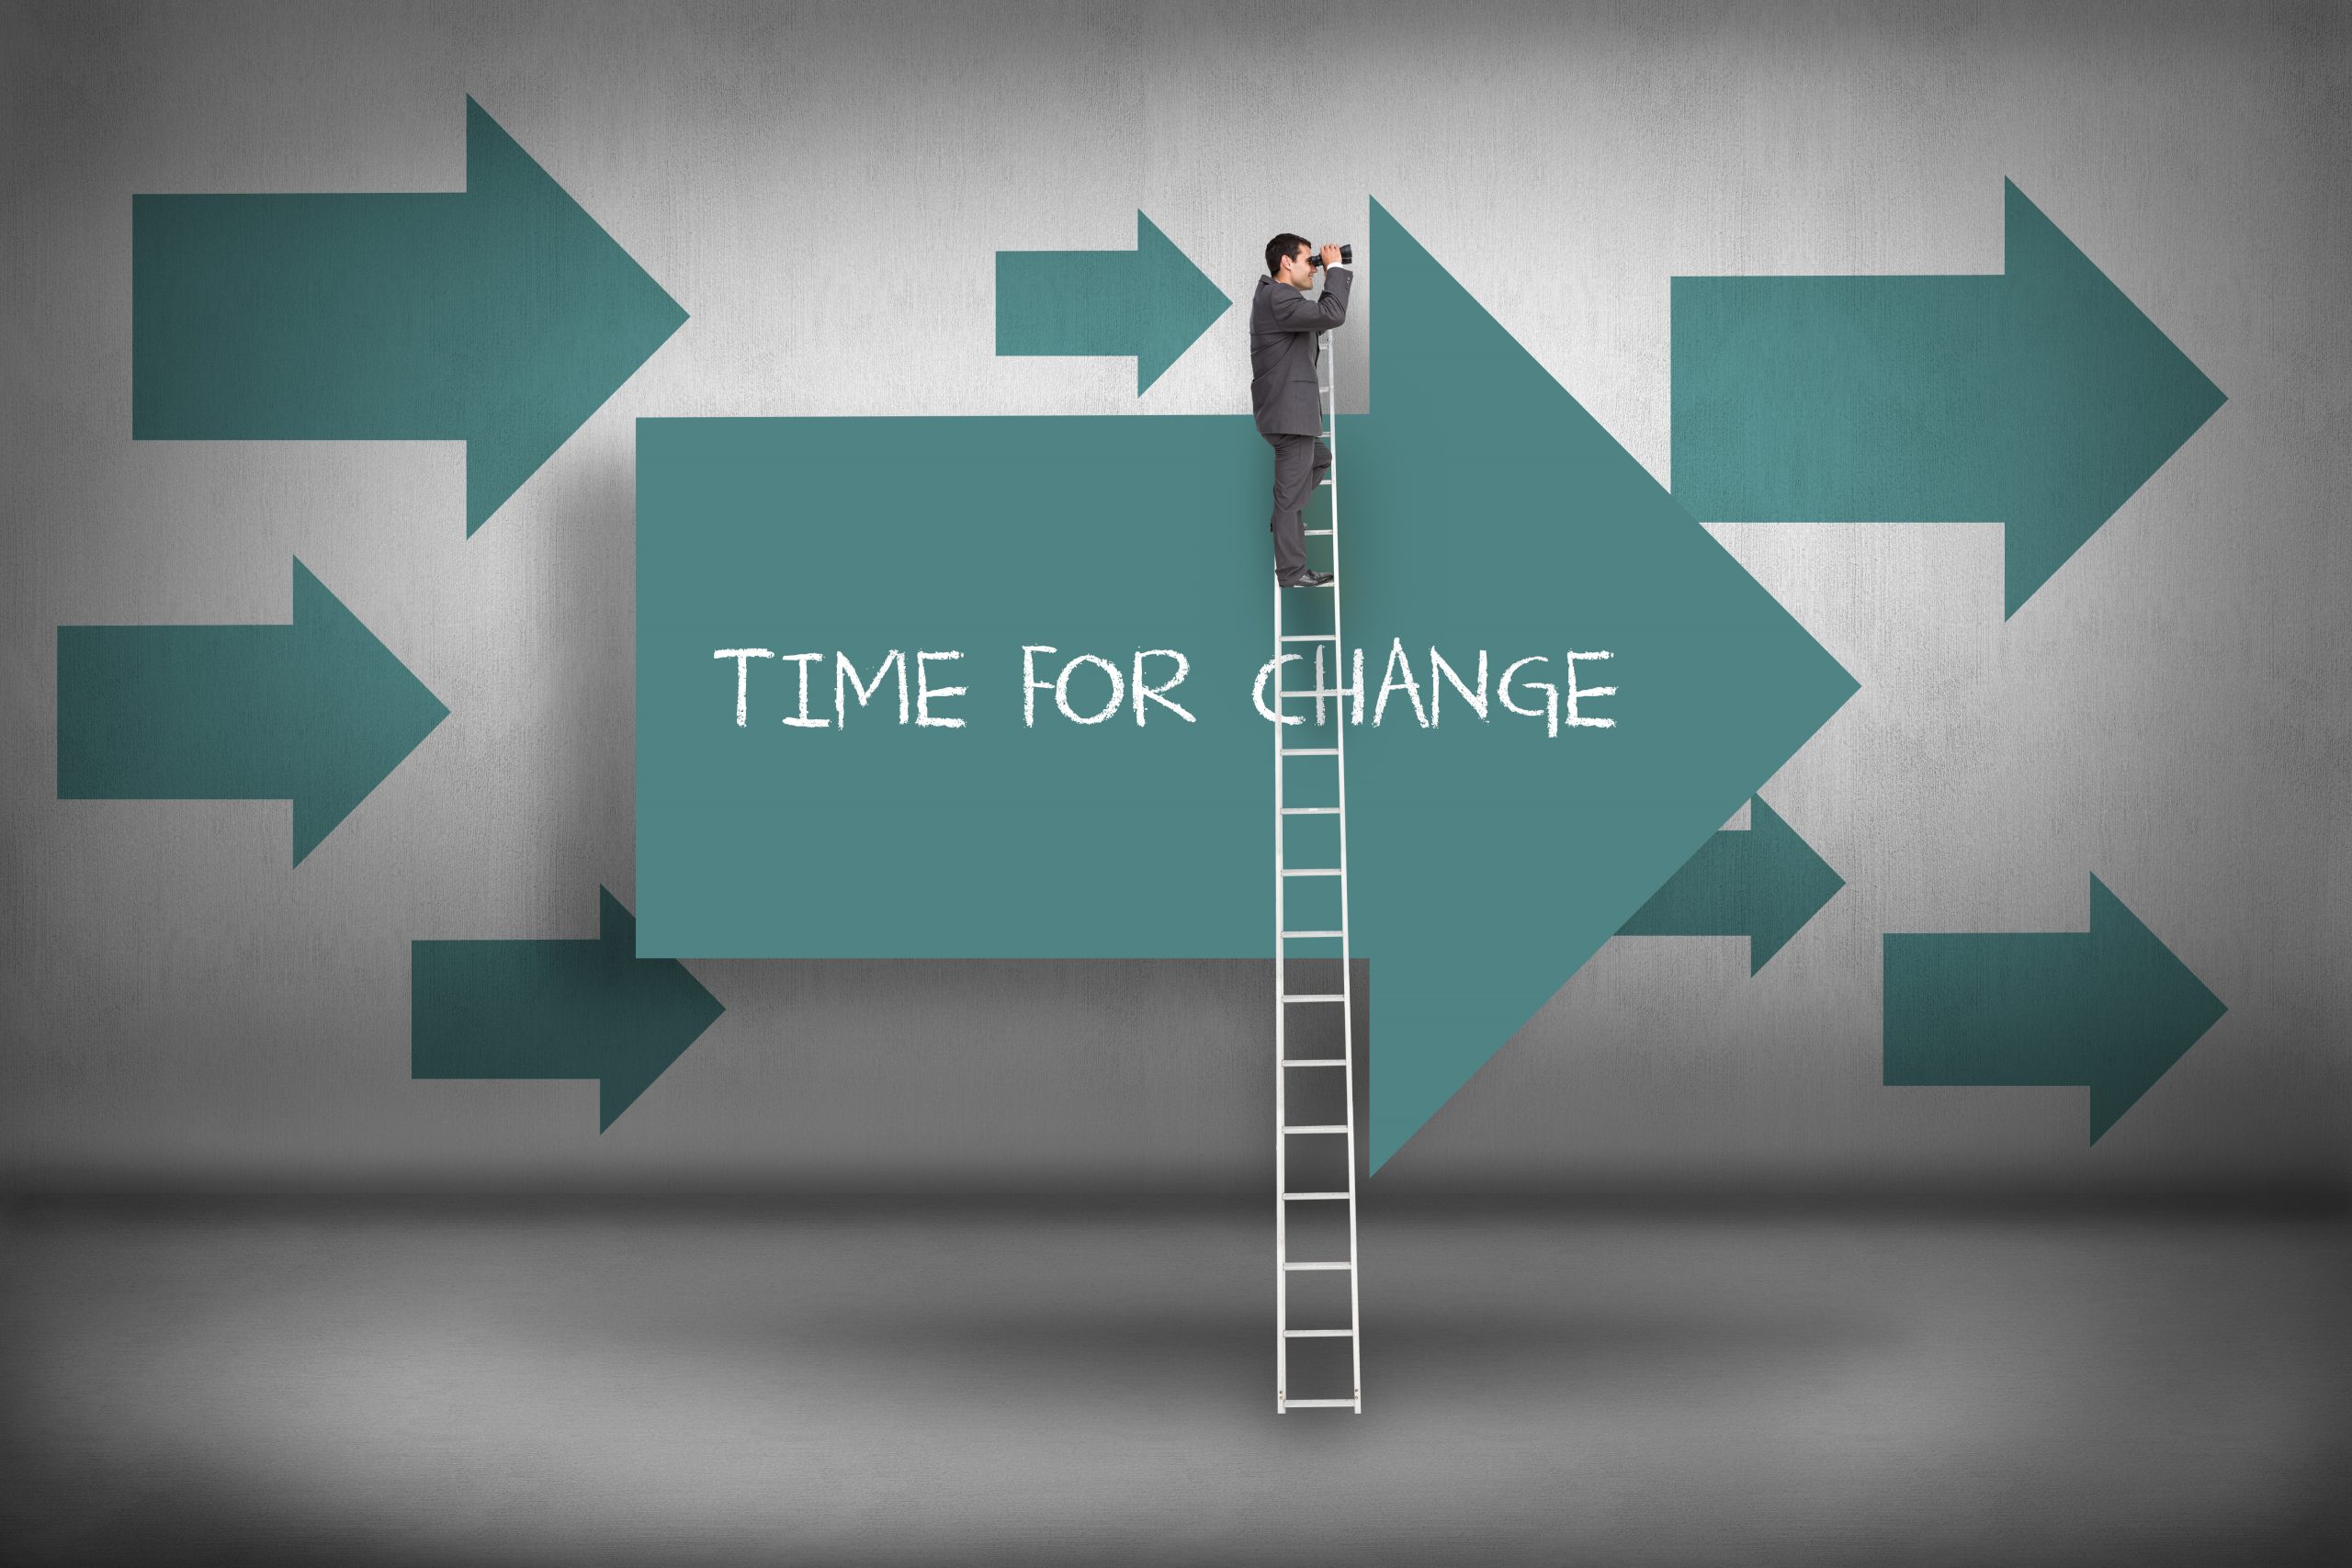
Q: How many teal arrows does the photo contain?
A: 8